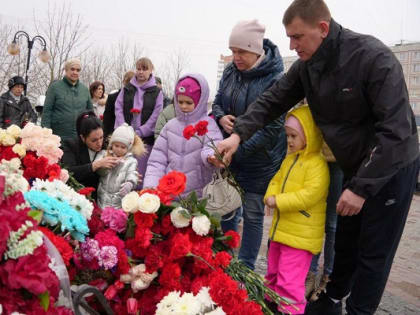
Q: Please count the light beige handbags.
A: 1